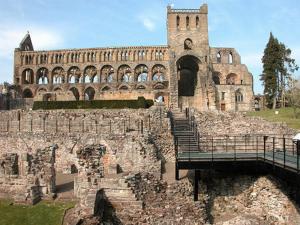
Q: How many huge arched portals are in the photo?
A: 1